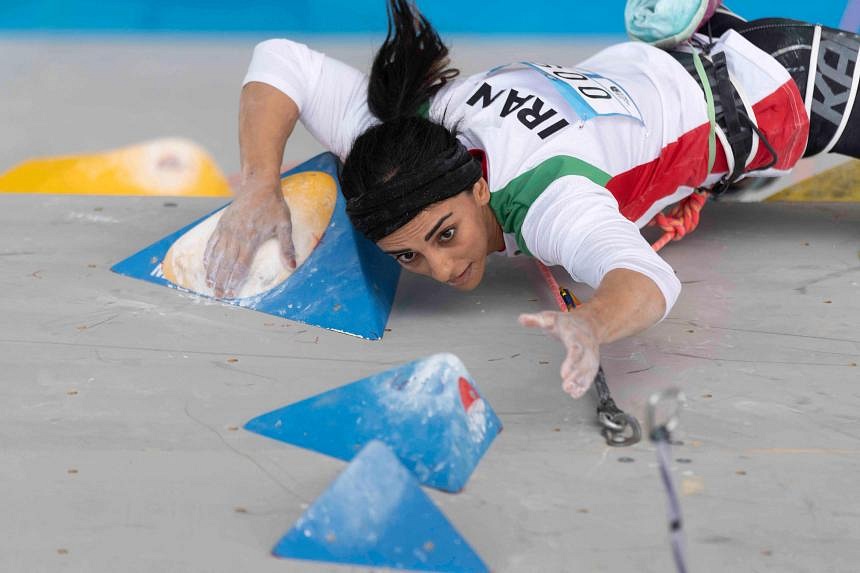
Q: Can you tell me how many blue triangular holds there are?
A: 3